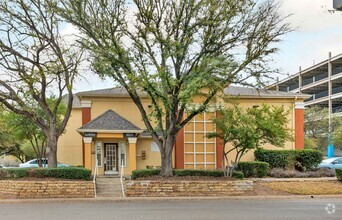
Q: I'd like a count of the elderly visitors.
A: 0